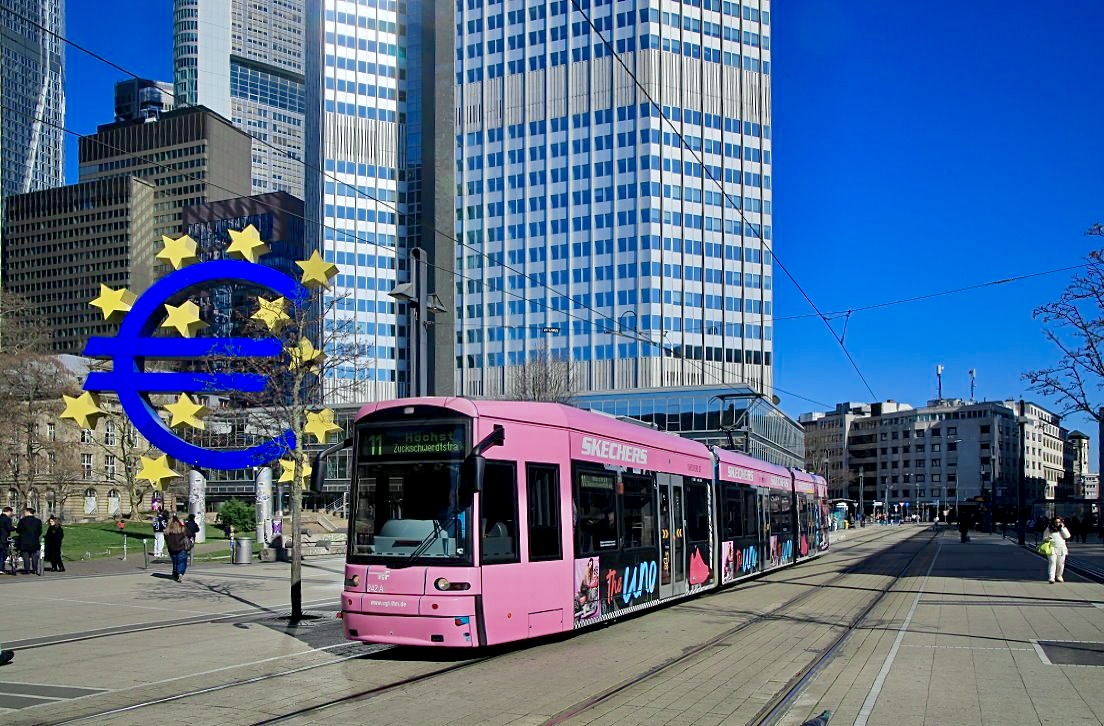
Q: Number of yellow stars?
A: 12